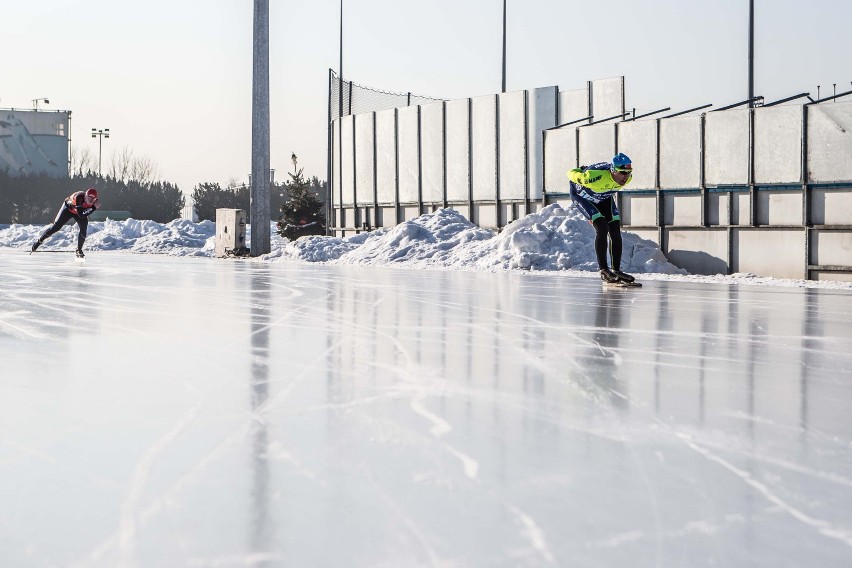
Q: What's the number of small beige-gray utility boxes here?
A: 1